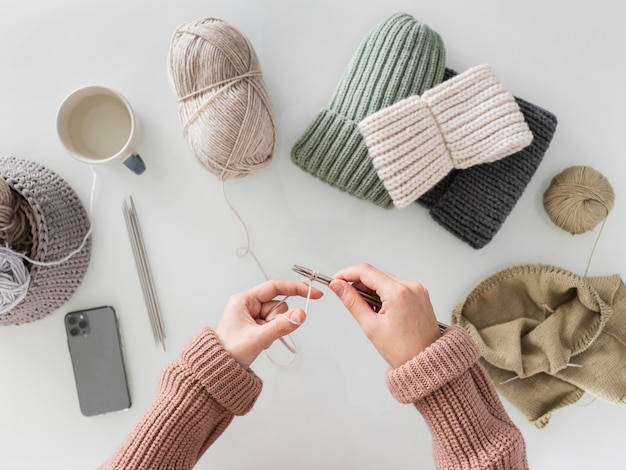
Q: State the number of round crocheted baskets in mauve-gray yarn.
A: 1